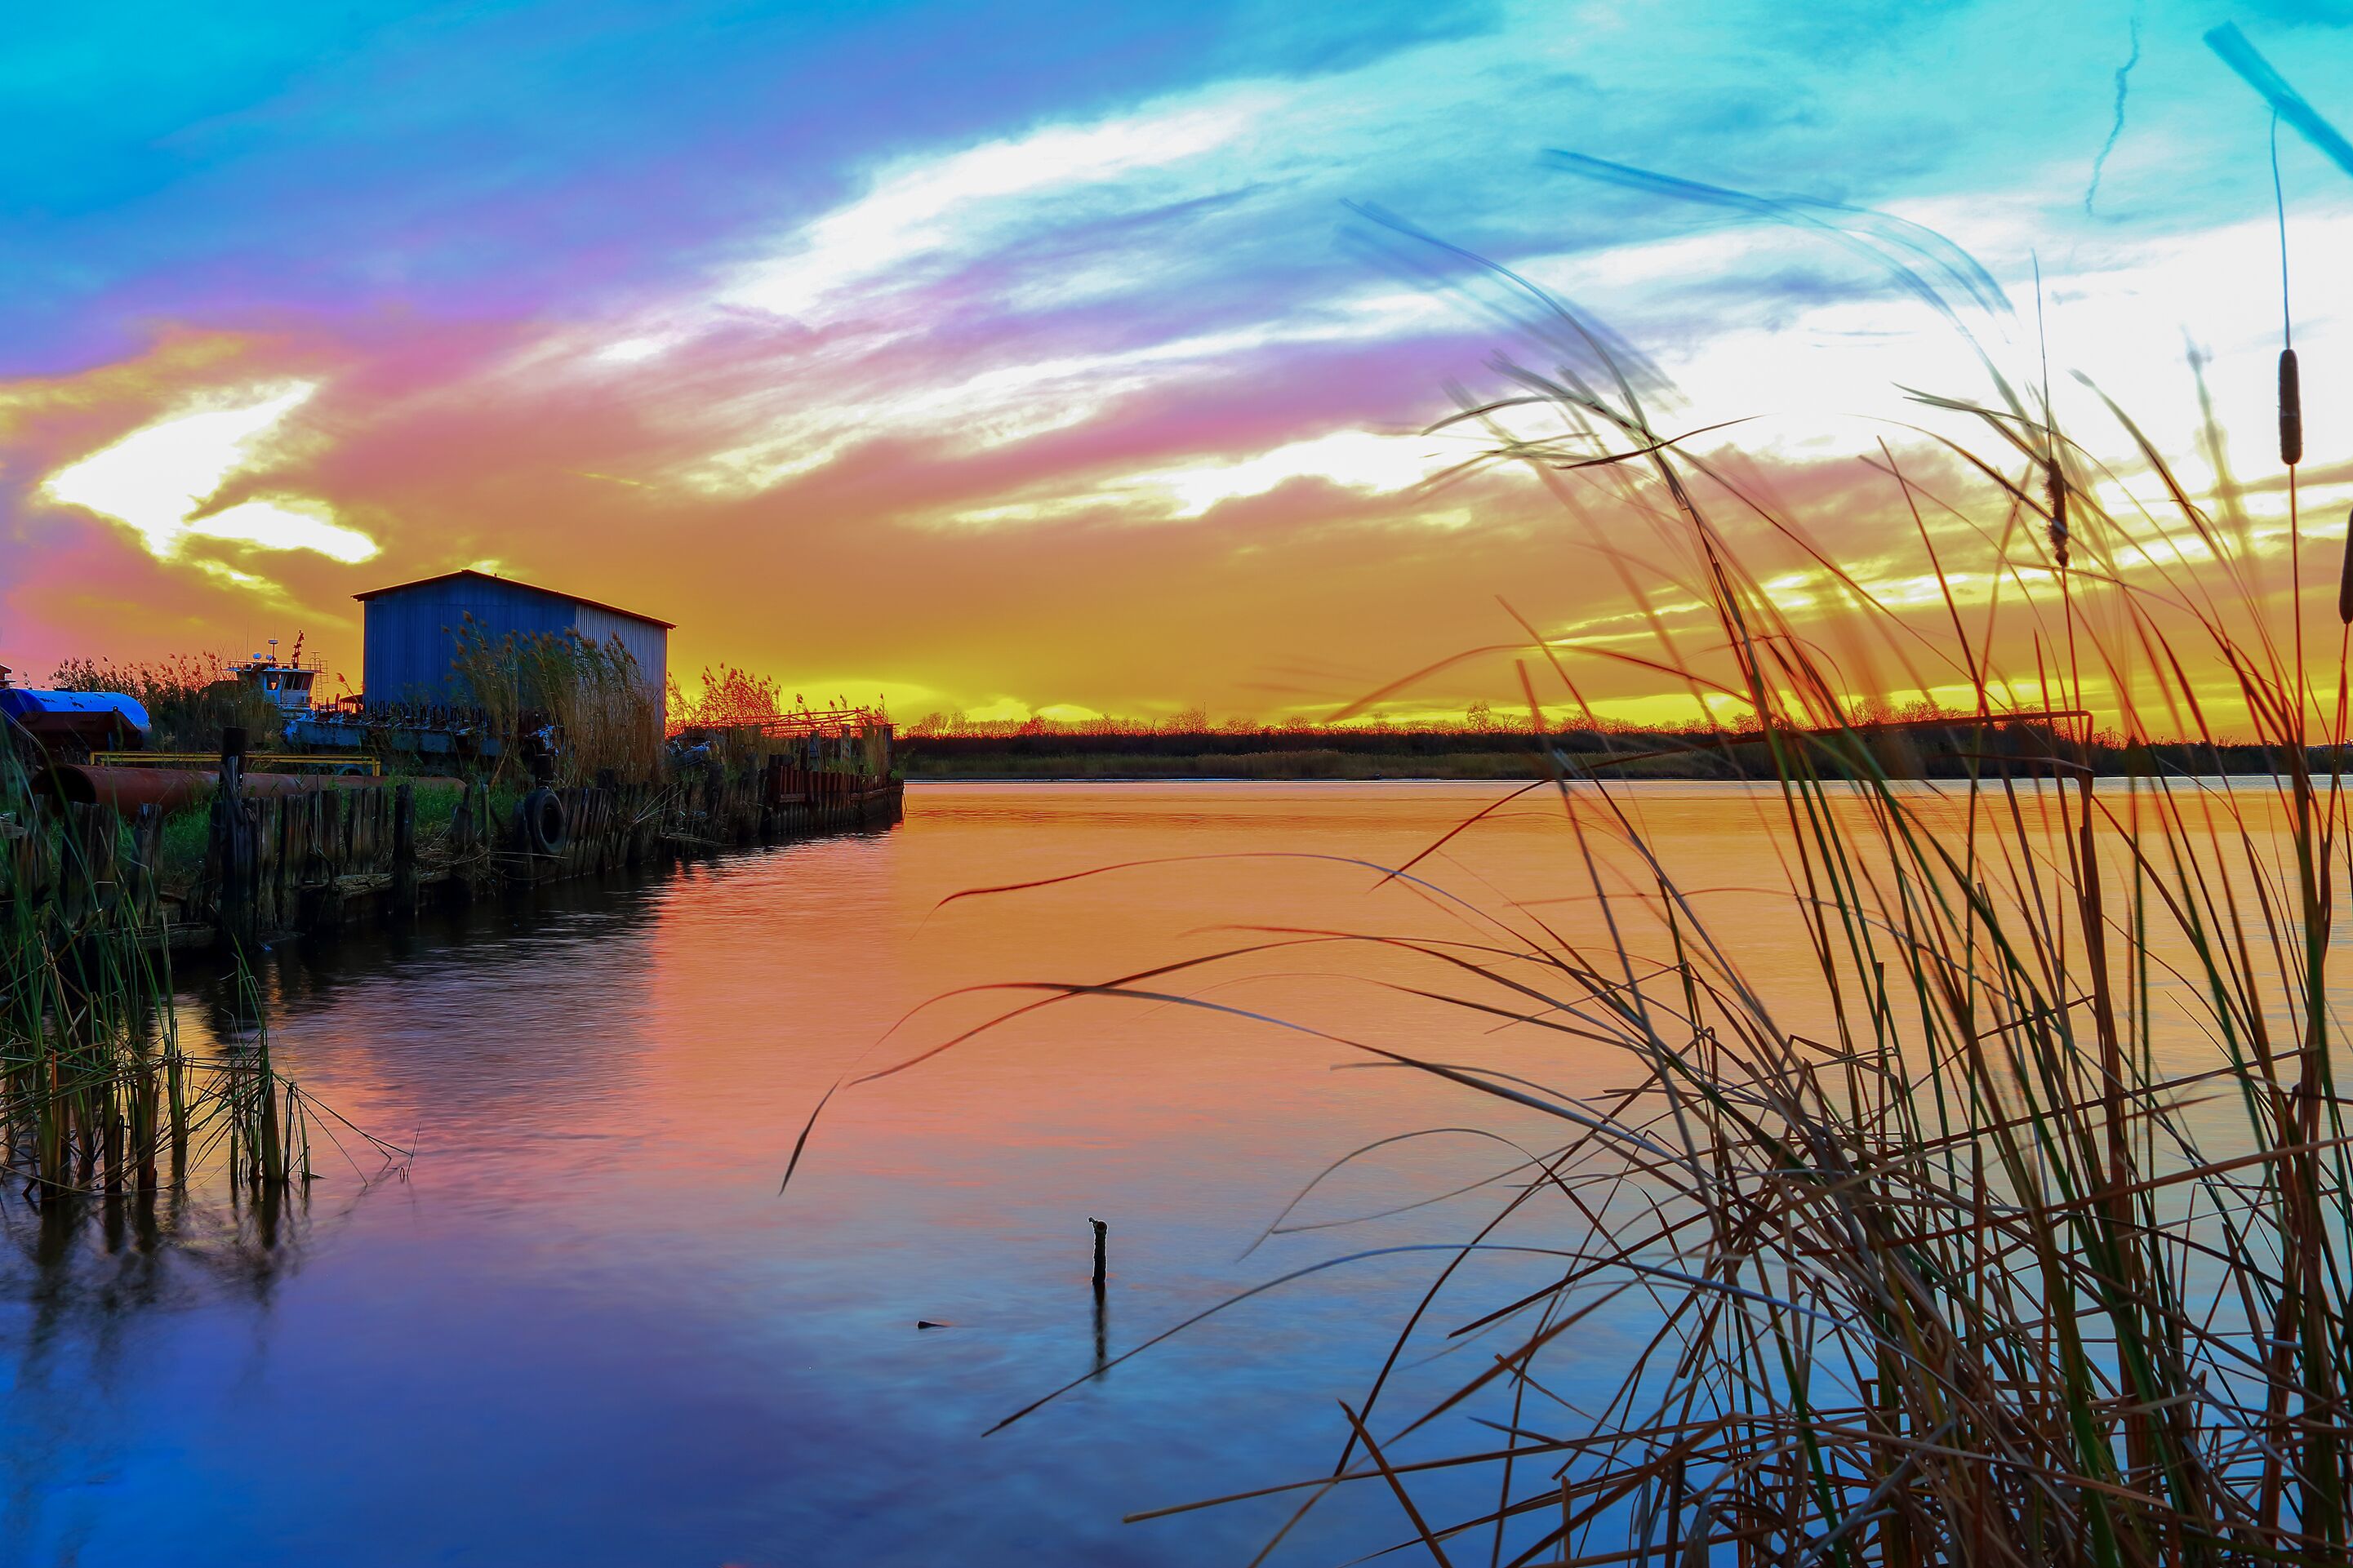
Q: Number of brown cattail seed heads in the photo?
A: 3